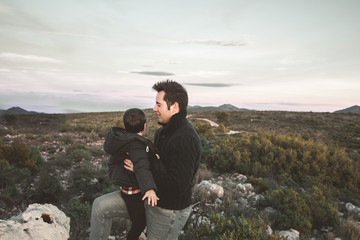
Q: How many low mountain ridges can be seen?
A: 3